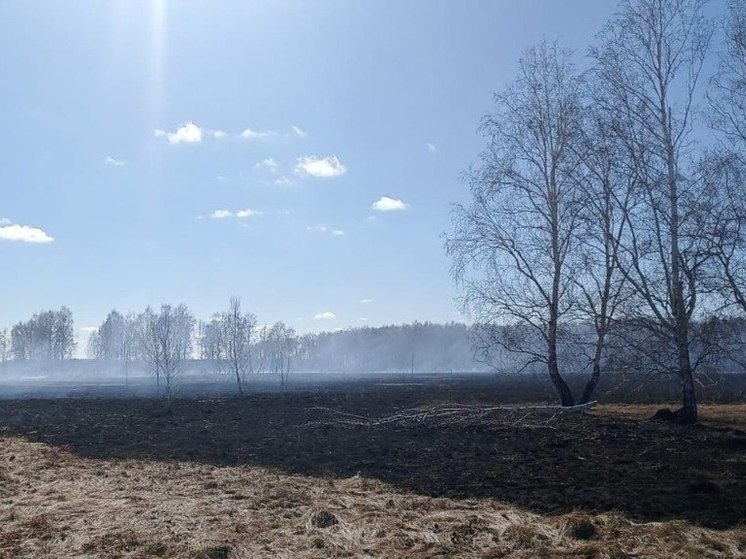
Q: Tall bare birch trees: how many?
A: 3